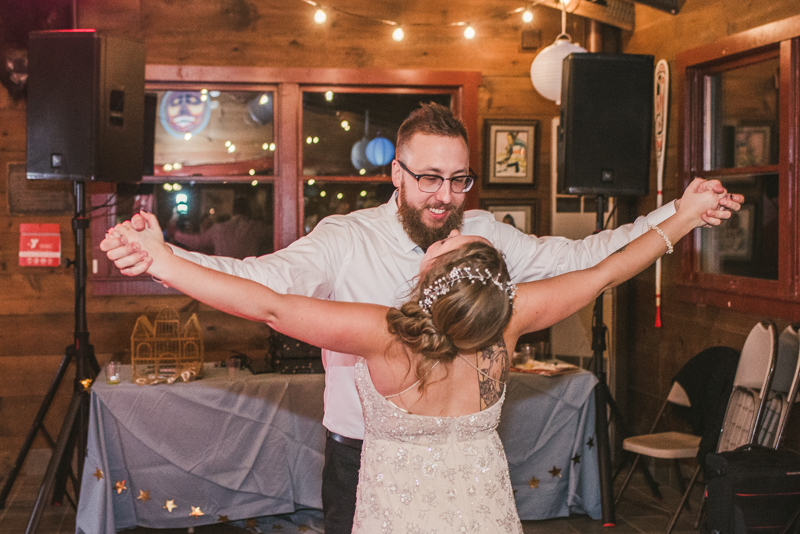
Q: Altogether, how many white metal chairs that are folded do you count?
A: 2